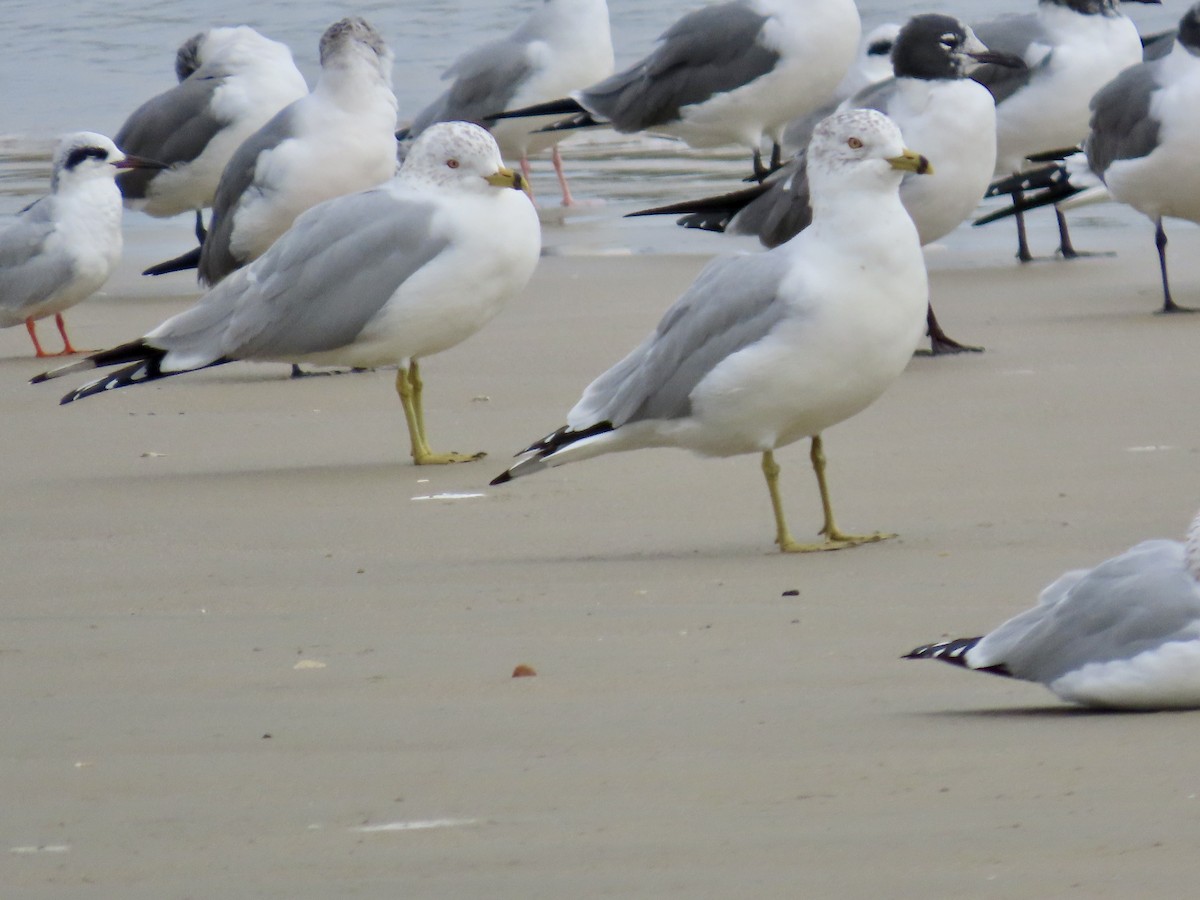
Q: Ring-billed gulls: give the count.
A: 3